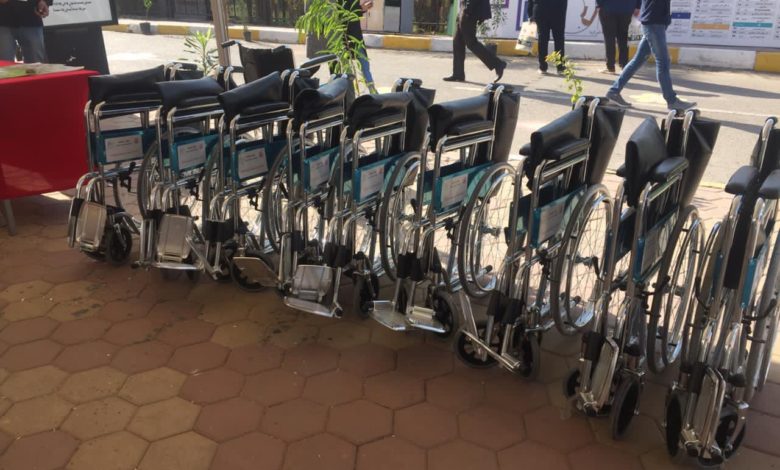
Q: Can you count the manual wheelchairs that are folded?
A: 9